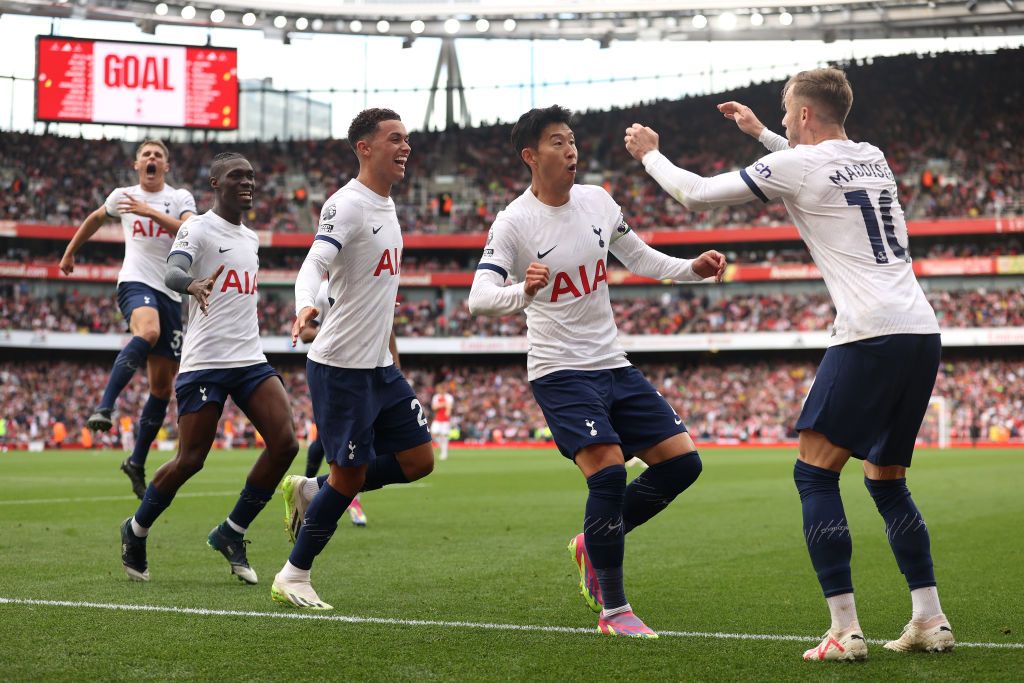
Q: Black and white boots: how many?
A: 2